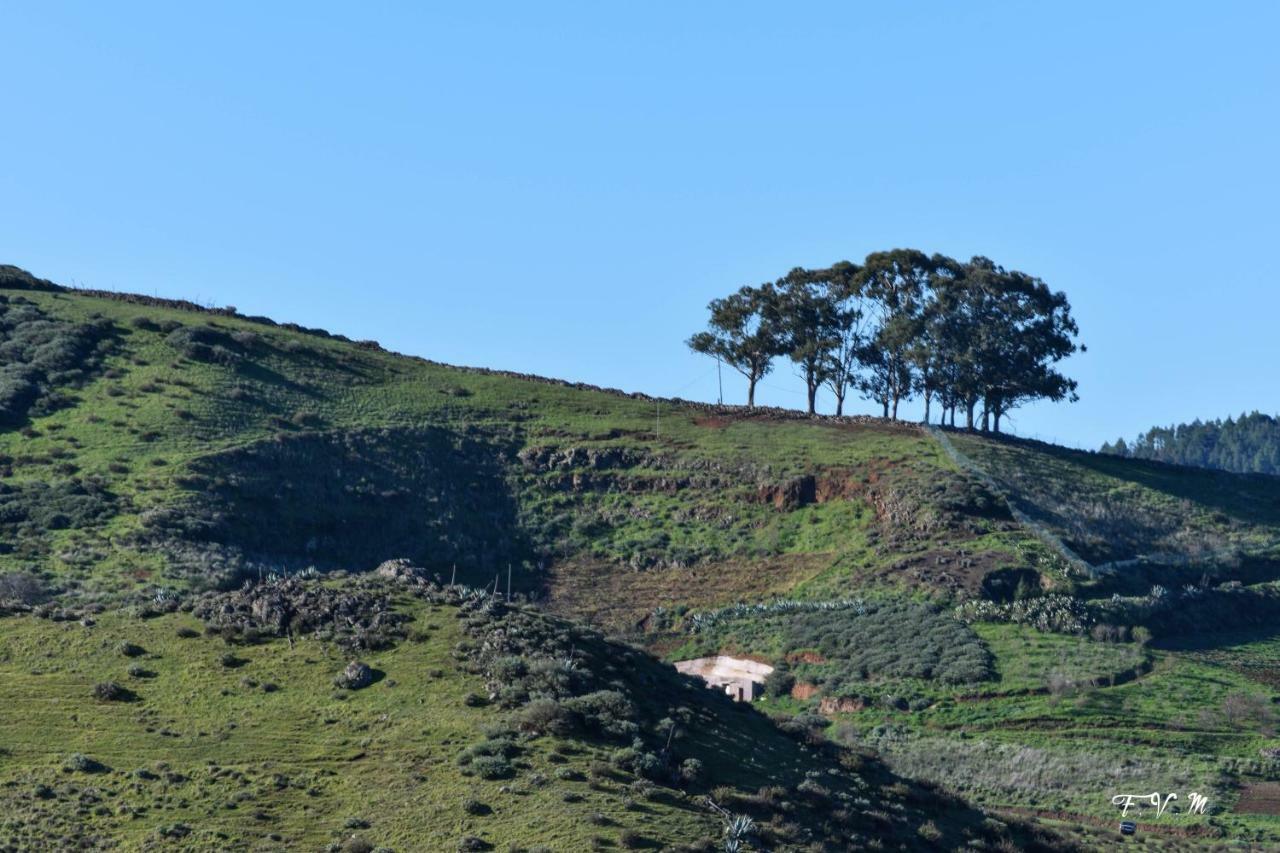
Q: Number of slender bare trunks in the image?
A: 11